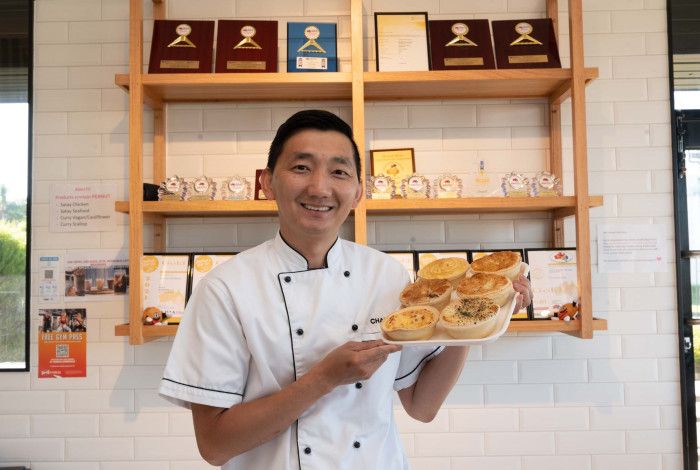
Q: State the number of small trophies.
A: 8